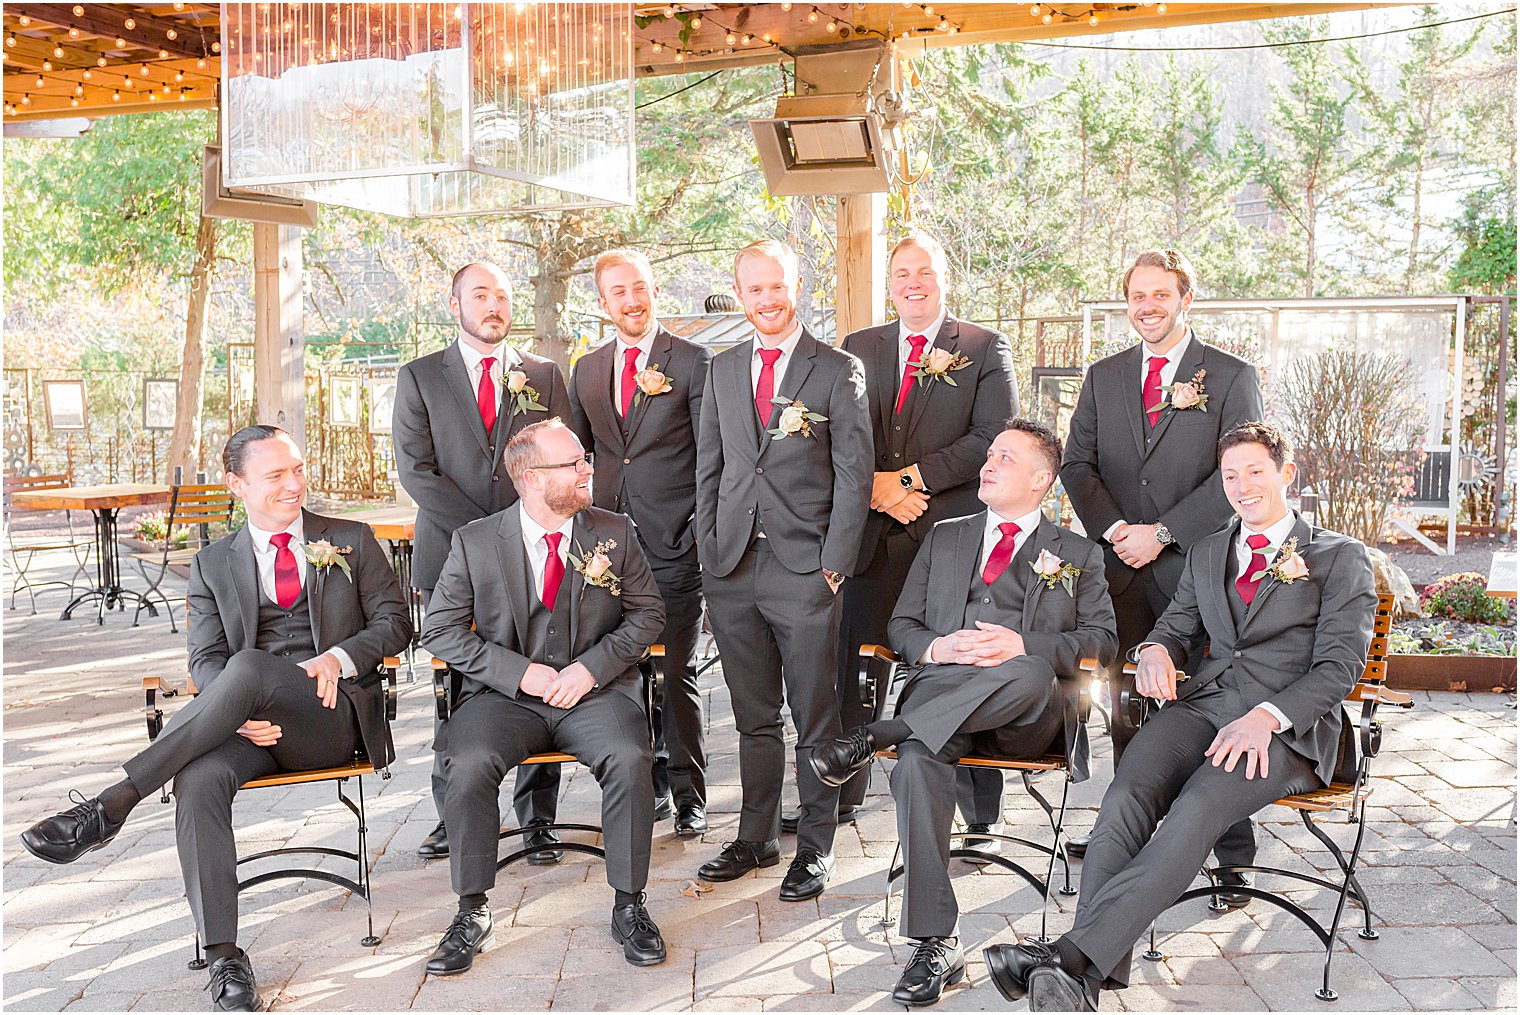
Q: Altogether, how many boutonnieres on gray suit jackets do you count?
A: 9